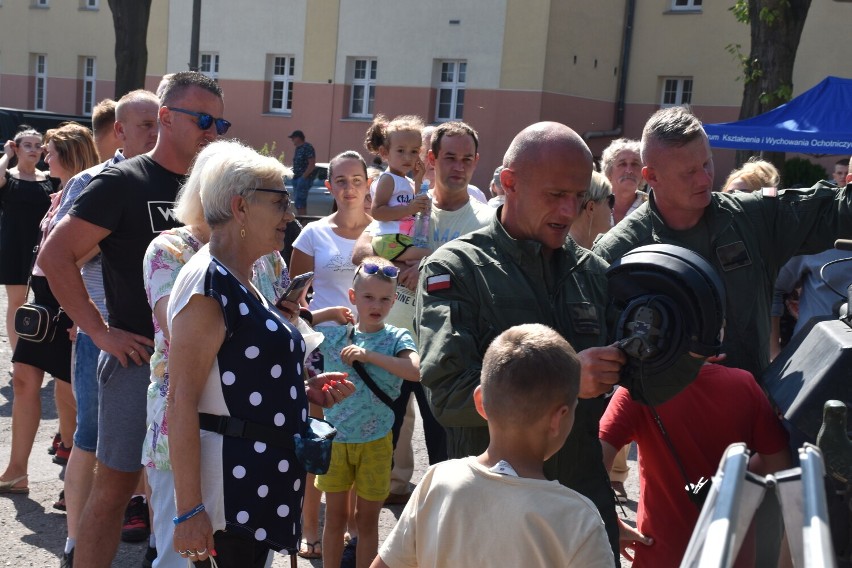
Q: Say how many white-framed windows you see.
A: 10